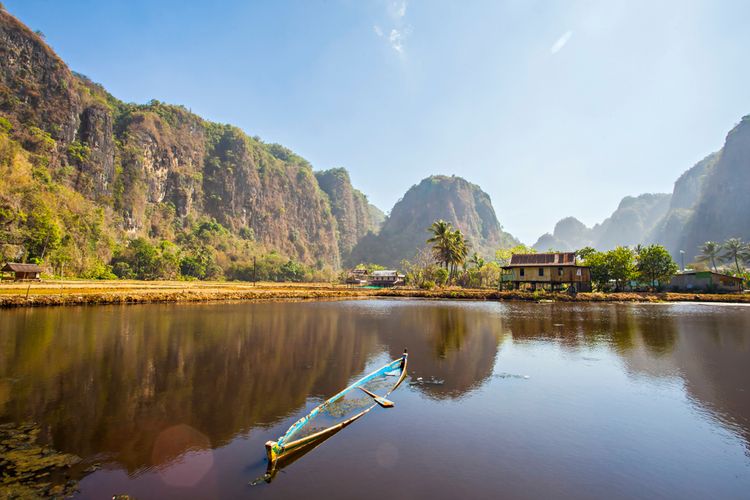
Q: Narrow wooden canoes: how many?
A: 1